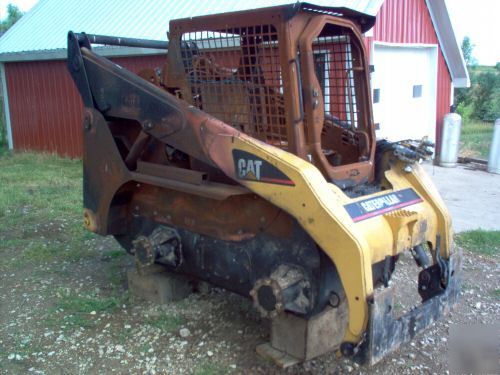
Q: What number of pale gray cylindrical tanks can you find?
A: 2